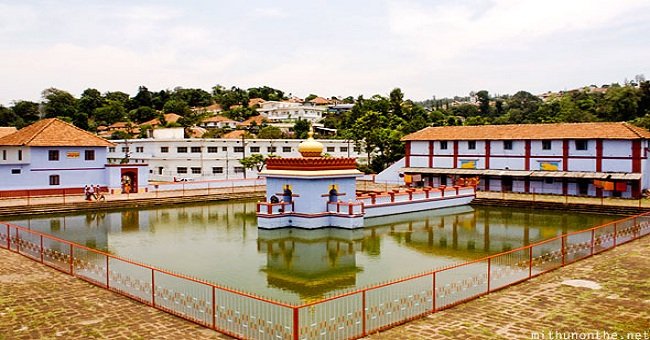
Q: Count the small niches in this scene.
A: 2